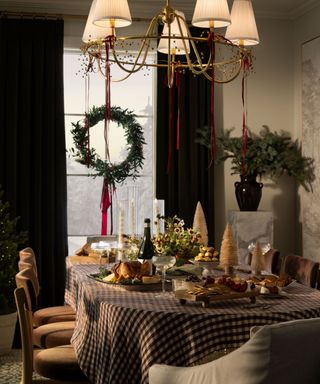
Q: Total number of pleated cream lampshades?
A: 5